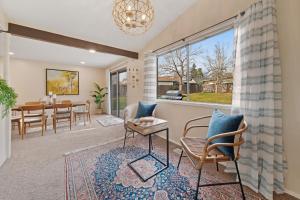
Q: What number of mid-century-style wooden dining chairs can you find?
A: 6